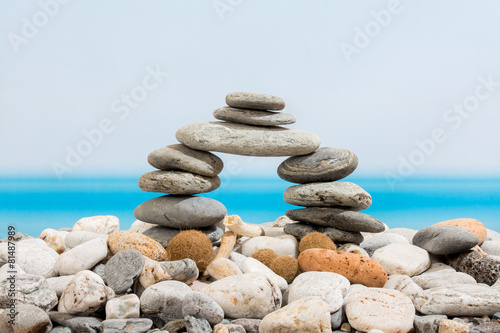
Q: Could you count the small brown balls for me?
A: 4